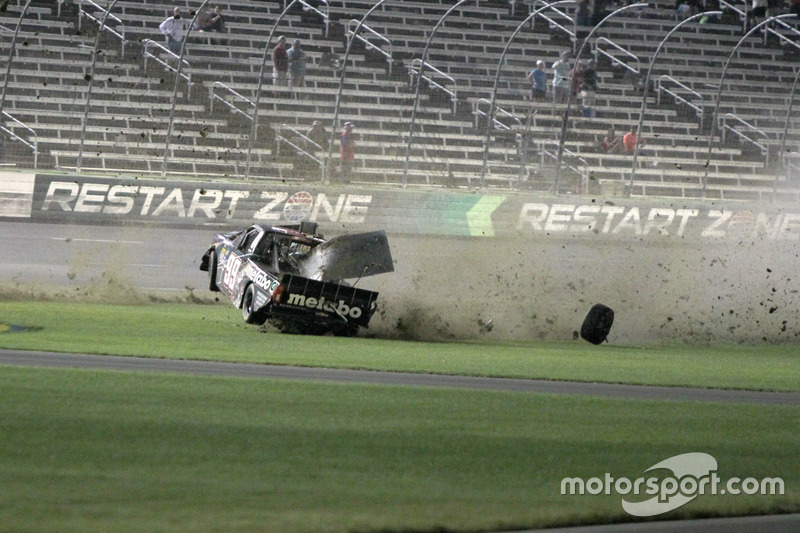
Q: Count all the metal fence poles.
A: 11